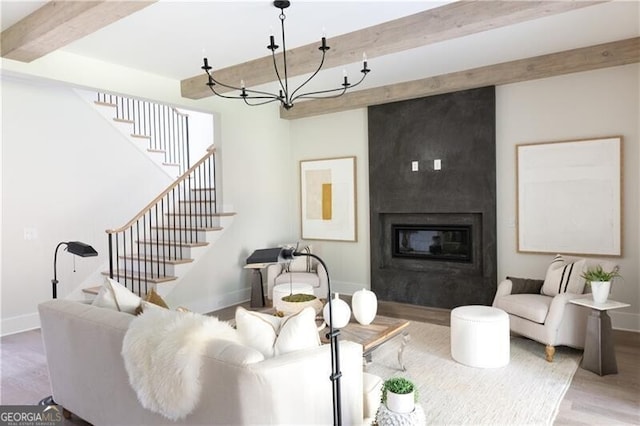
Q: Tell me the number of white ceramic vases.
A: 2